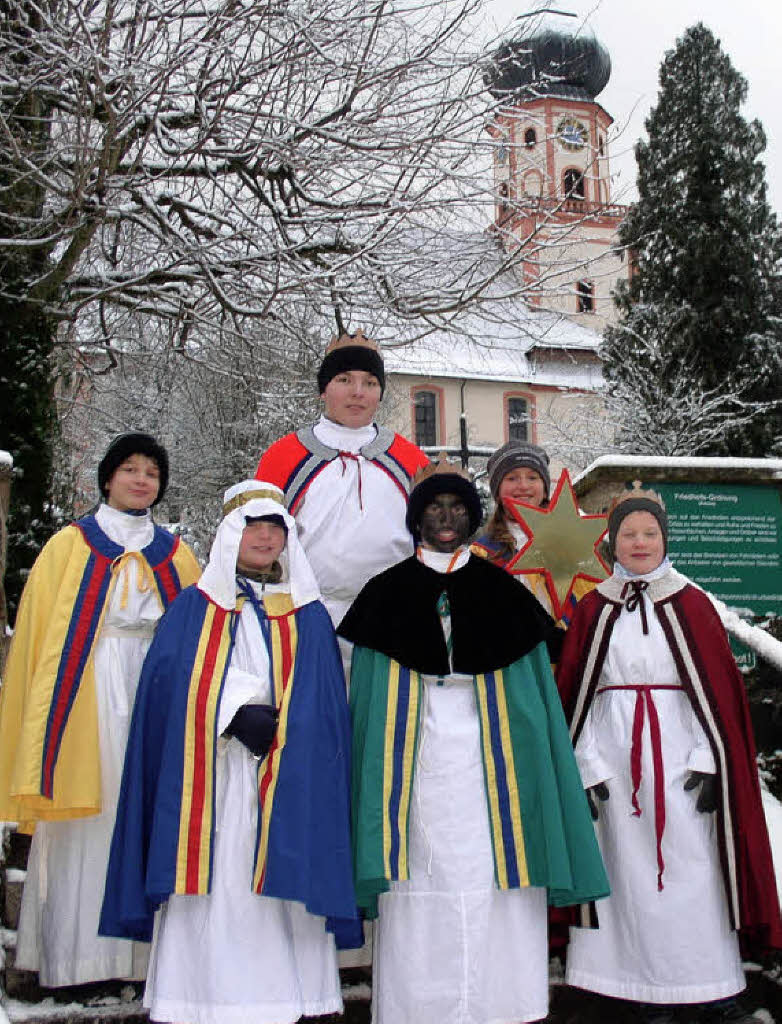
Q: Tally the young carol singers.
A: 6